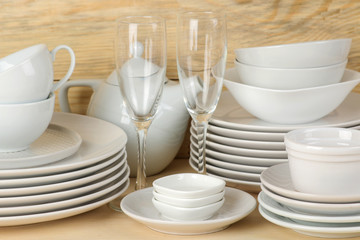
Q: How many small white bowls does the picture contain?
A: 3